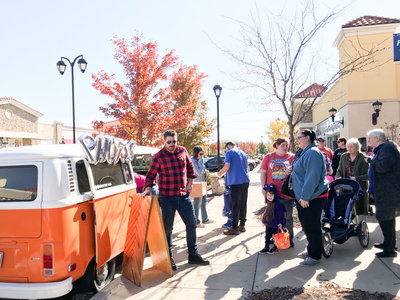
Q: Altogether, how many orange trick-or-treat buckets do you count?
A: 1